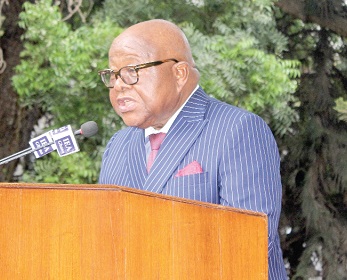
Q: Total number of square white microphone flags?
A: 2